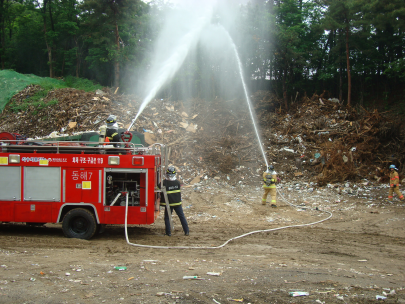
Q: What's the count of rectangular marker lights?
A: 3